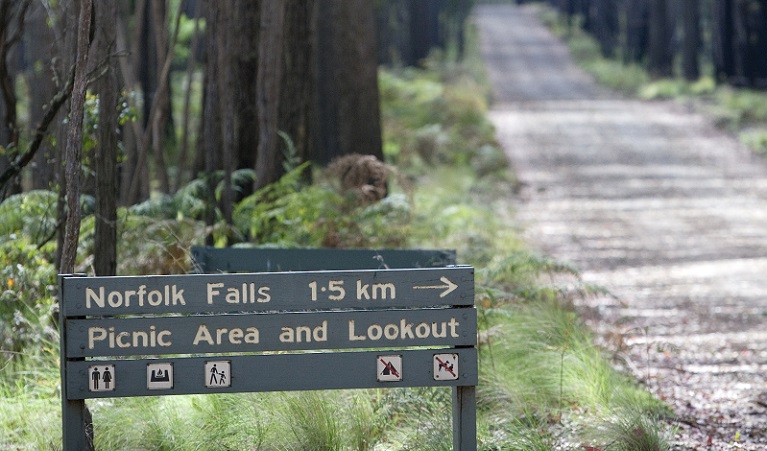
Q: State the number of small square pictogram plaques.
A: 5